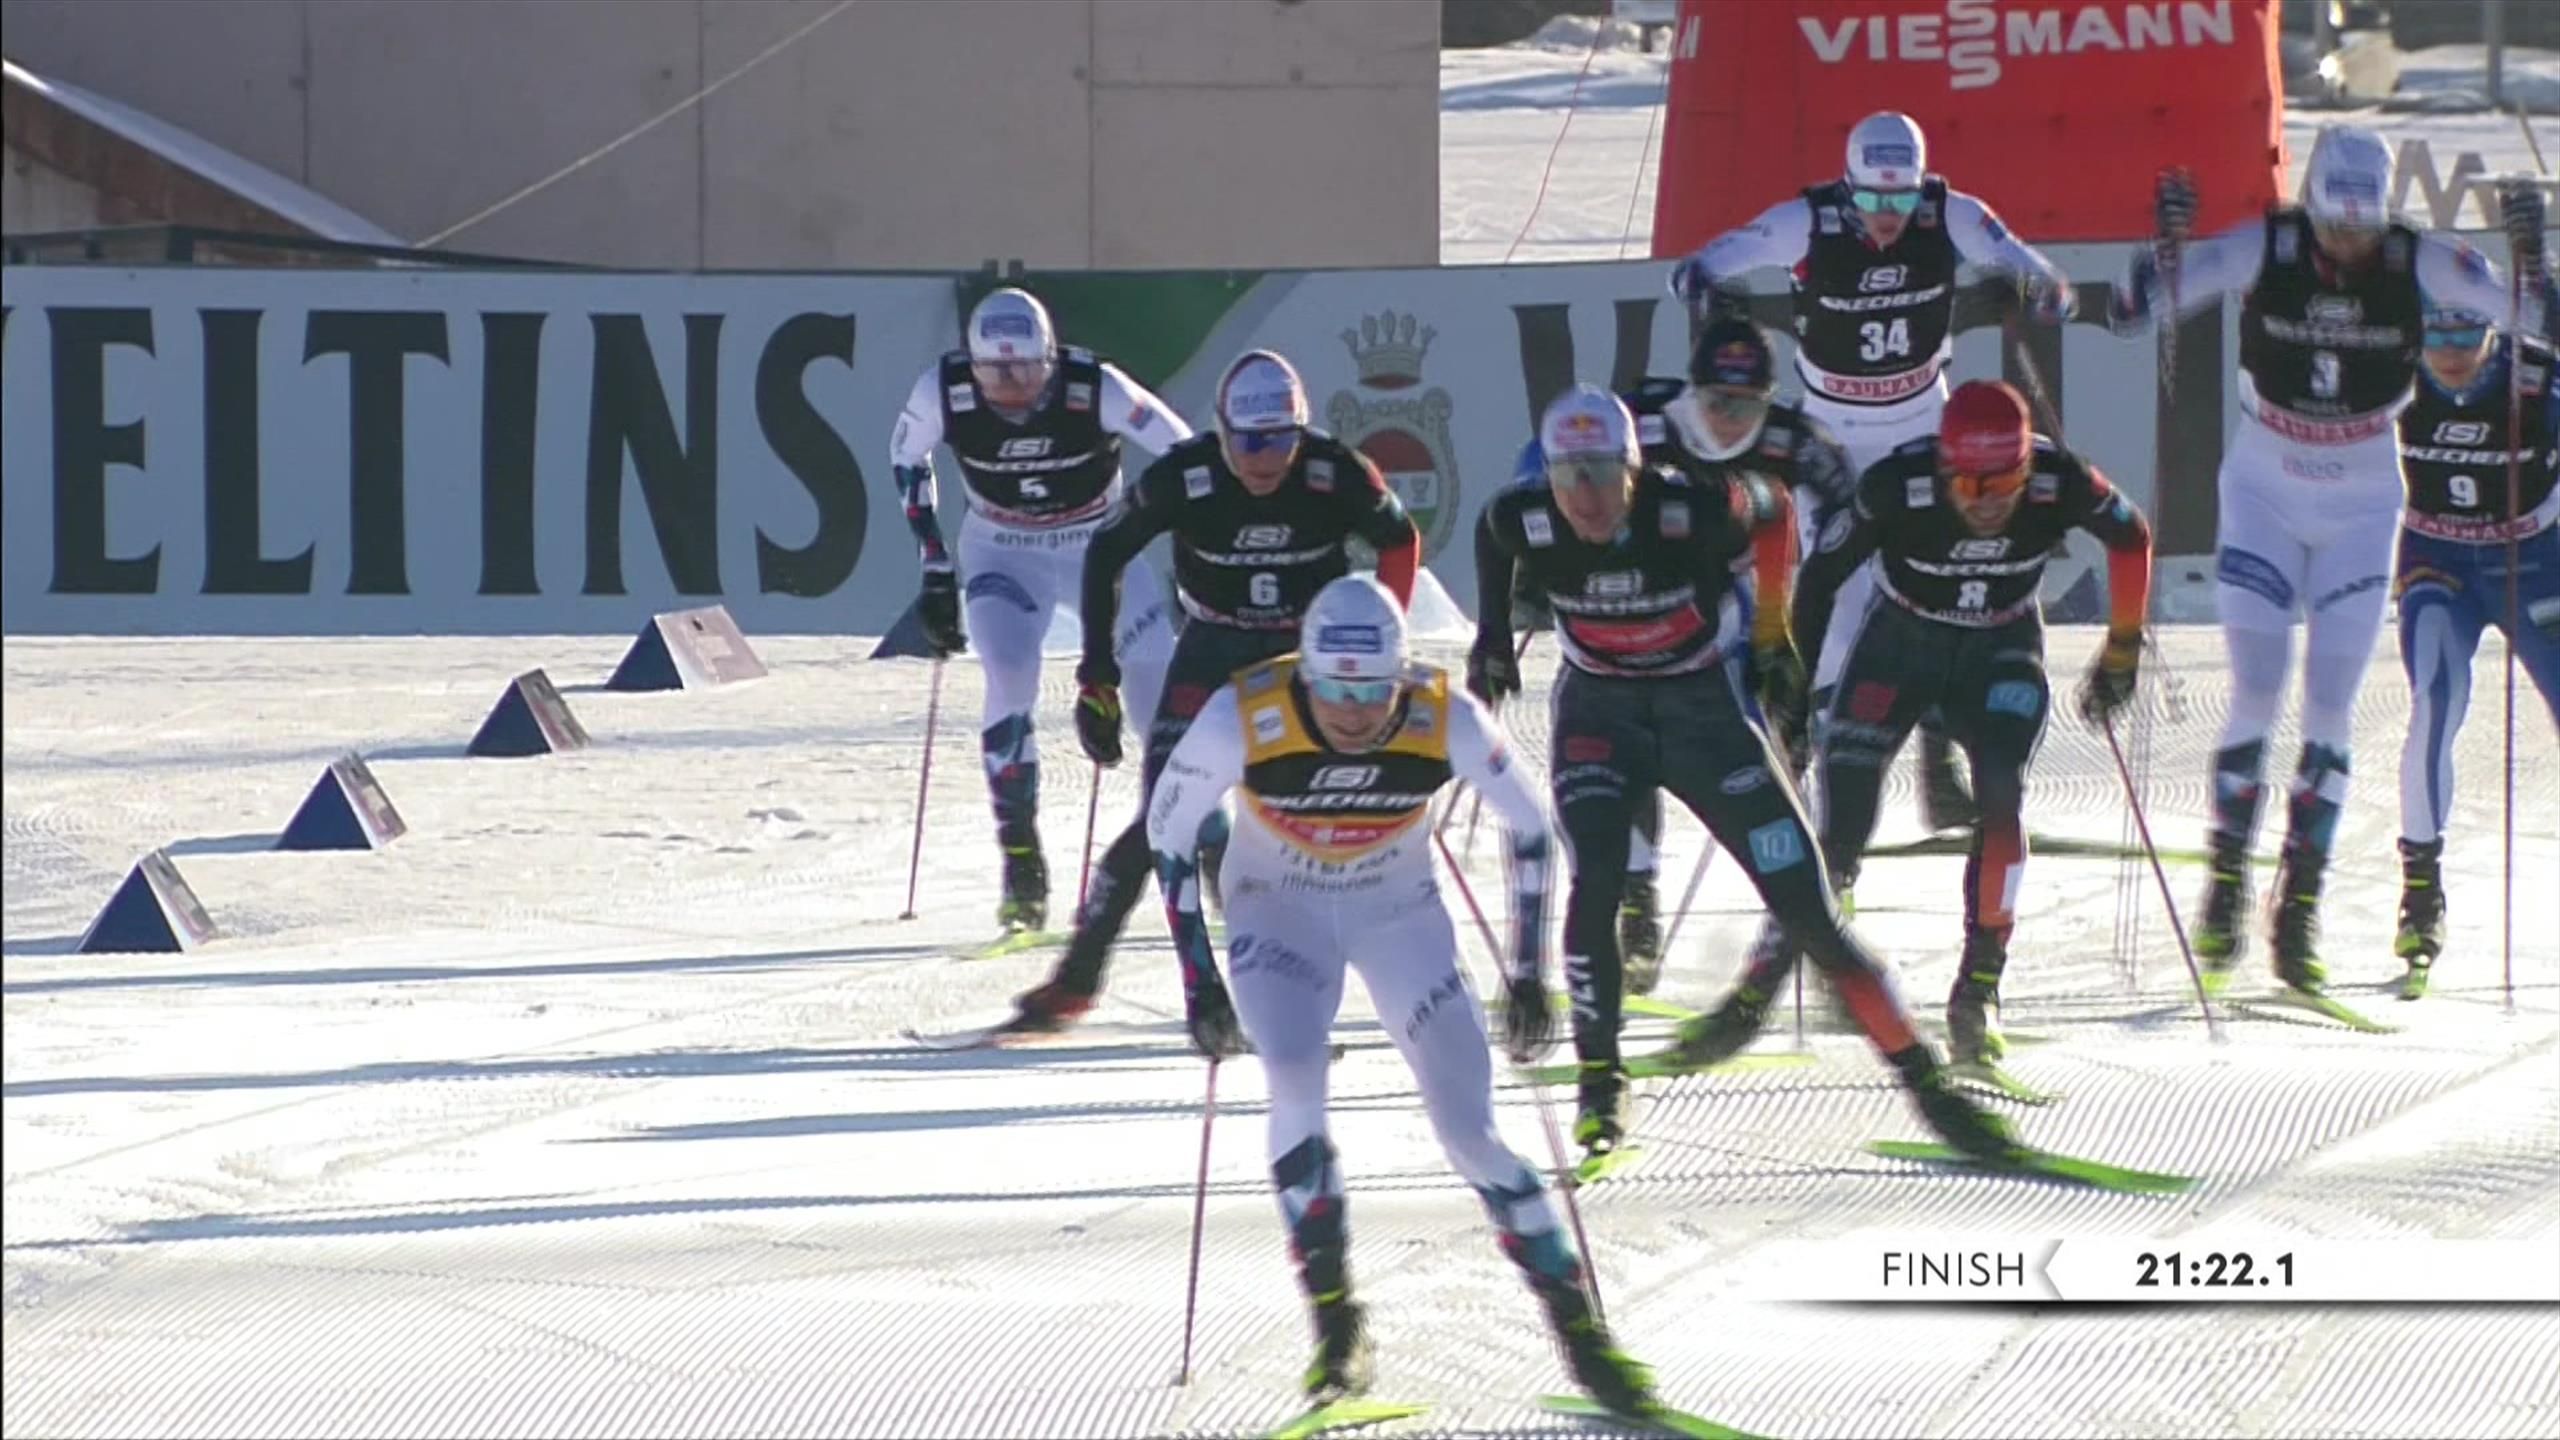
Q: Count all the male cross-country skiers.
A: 9